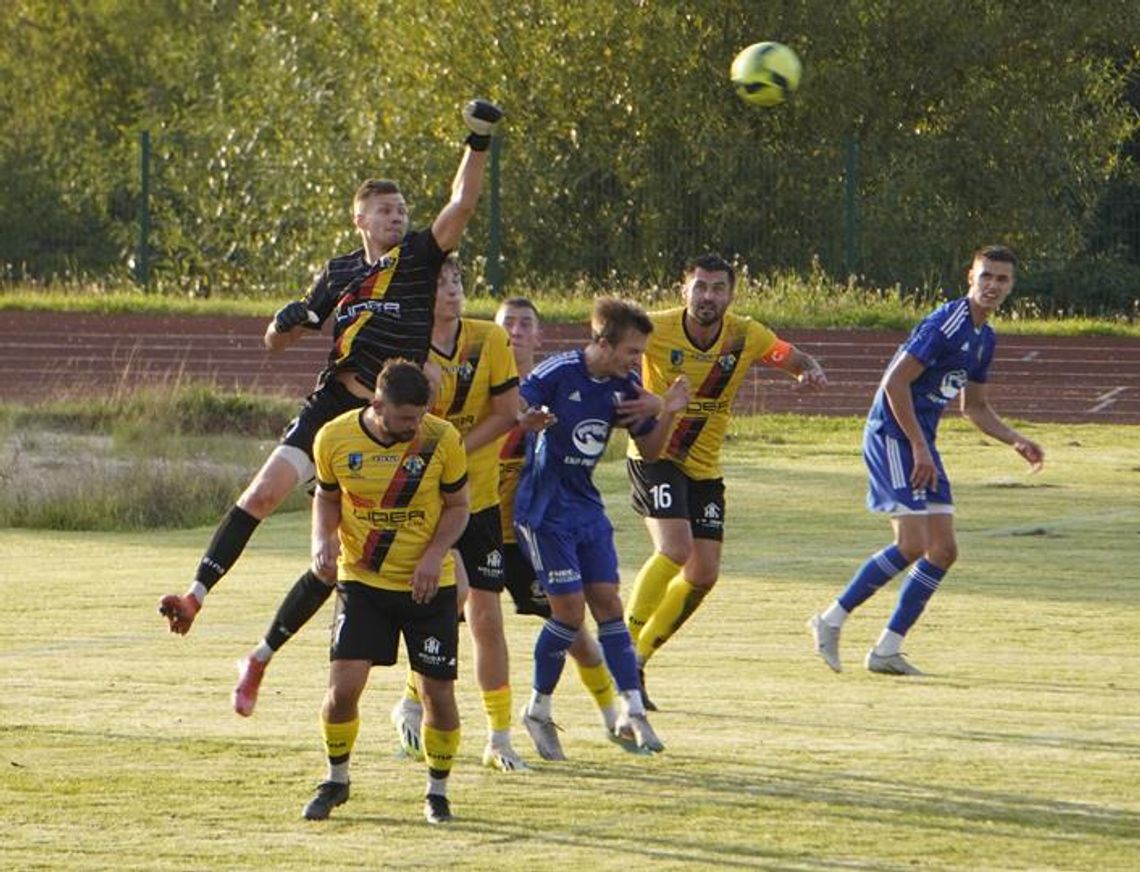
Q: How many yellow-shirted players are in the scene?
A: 4